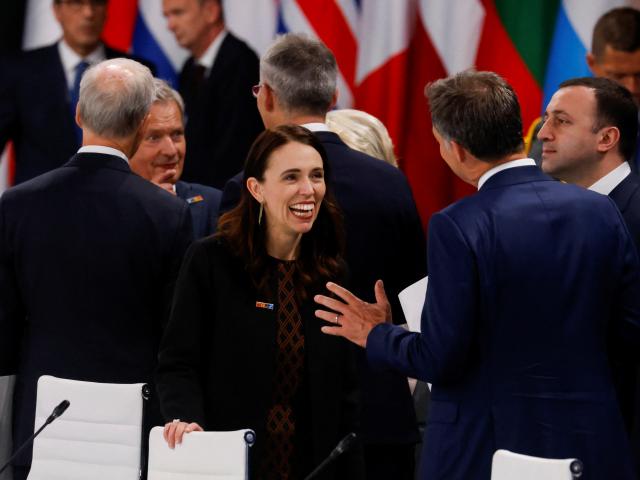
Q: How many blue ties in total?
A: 1